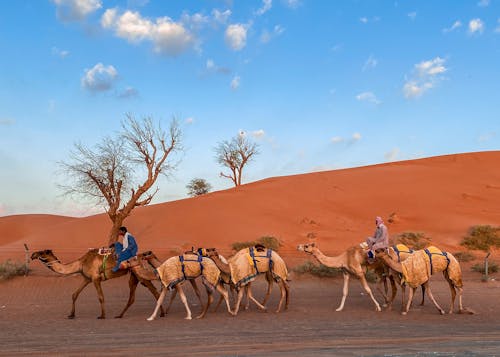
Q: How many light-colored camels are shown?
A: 4